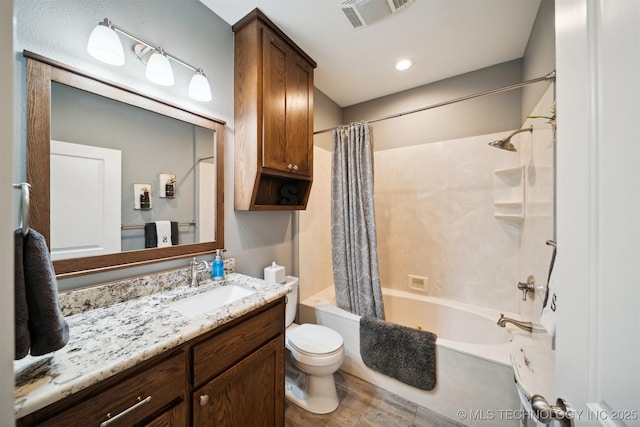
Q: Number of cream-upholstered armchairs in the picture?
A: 0